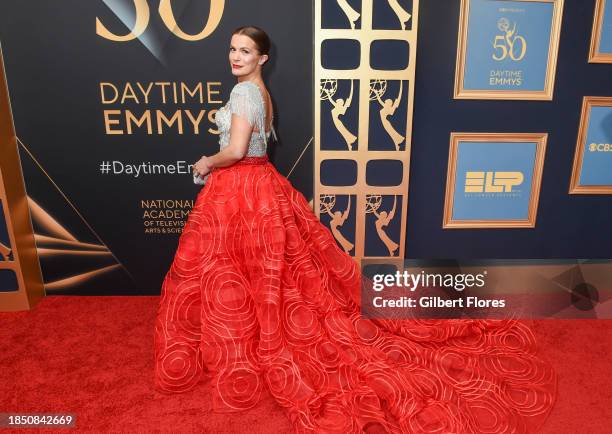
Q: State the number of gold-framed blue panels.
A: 4